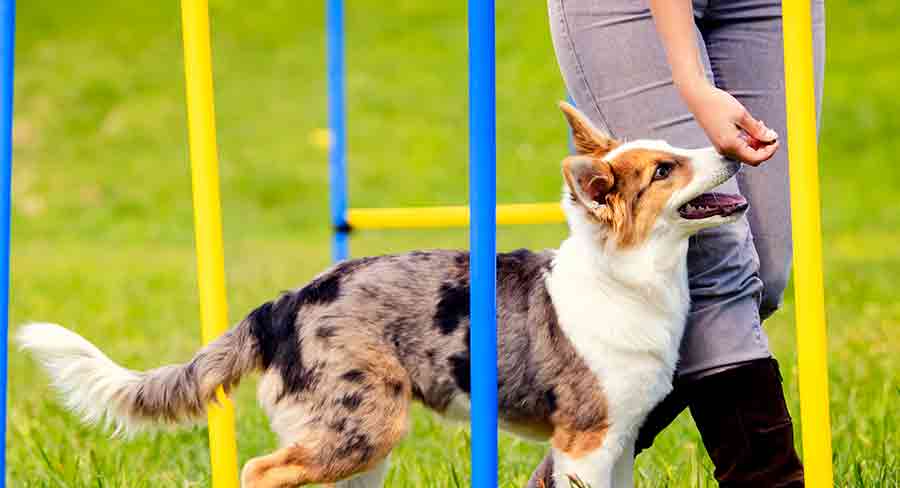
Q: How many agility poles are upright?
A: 5